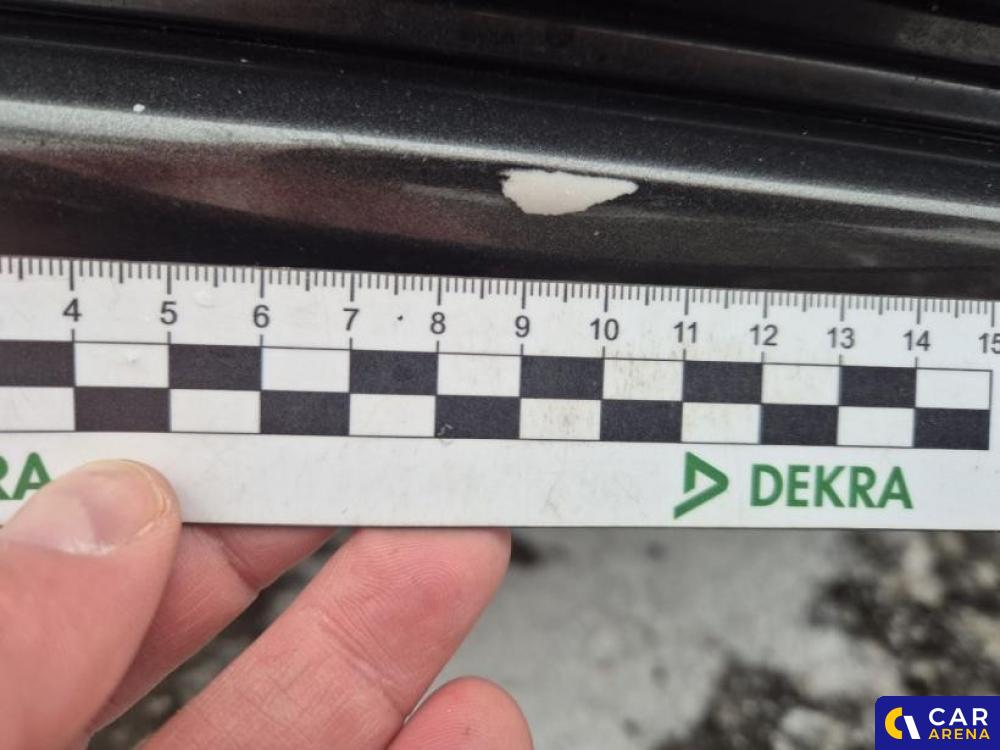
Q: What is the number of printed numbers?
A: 12